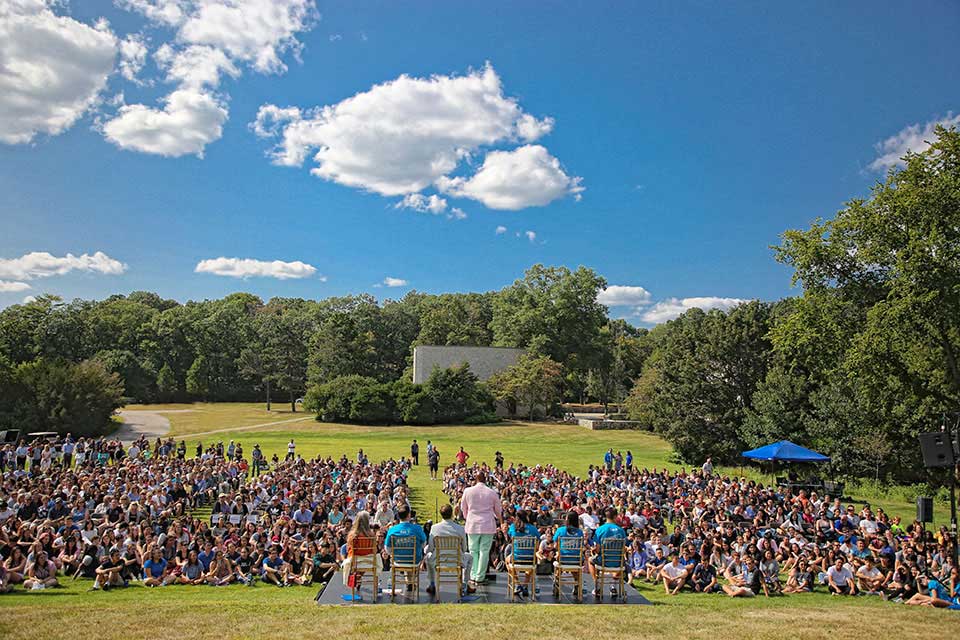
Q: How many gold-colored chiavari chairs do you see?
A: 6